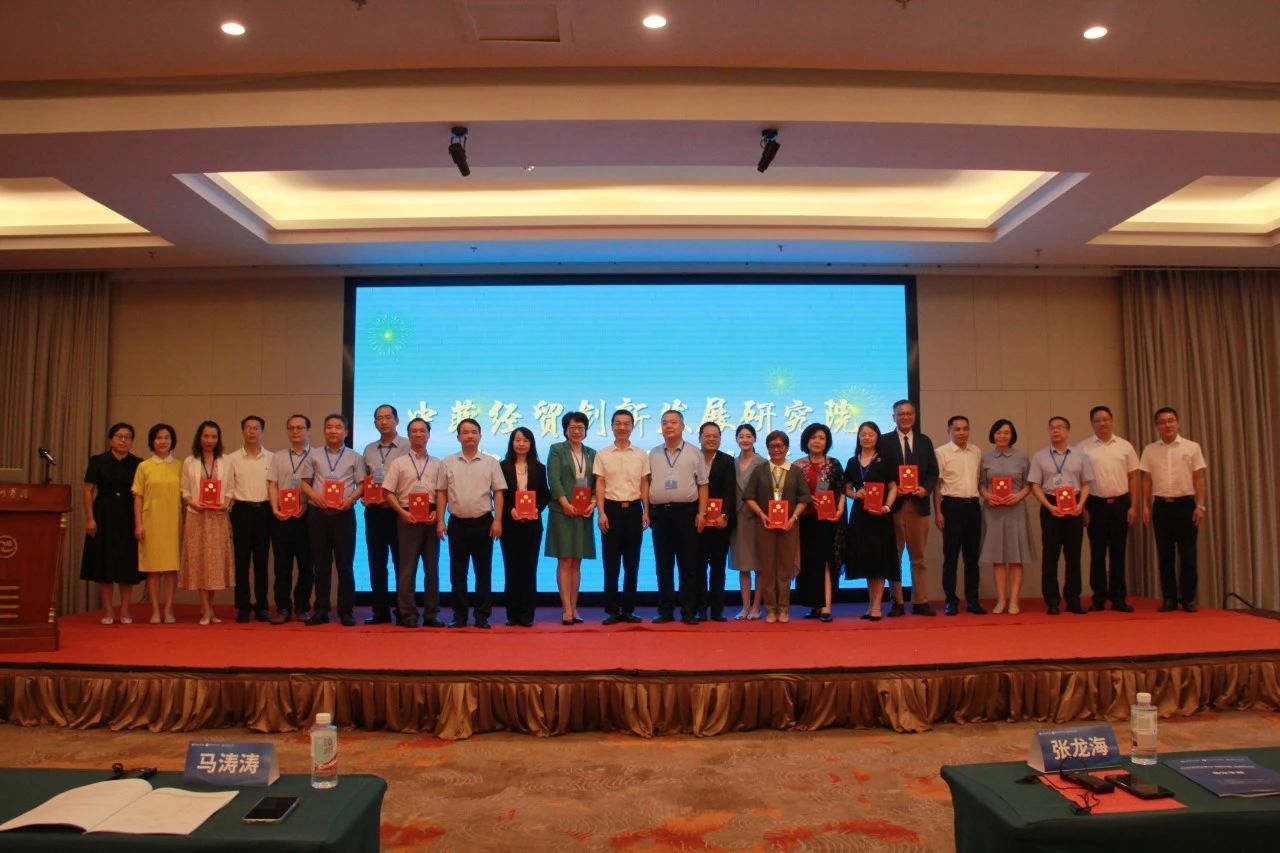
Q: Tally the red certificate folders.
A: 14